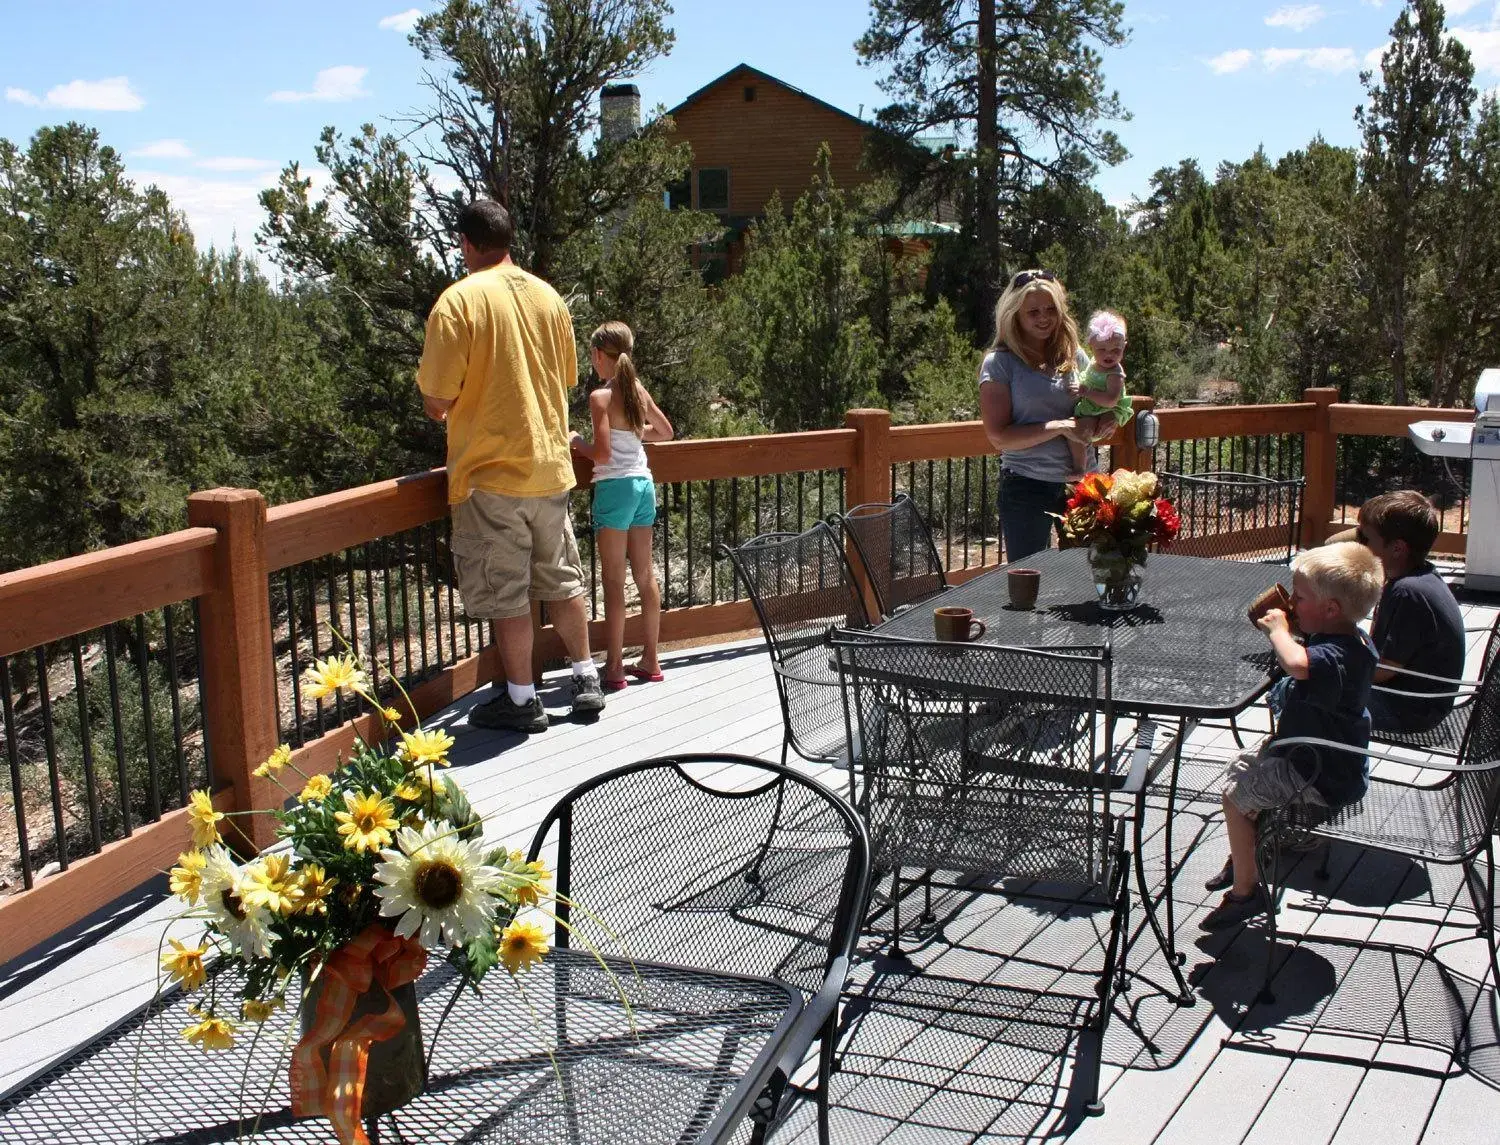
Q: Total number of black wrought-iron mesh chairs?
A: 7